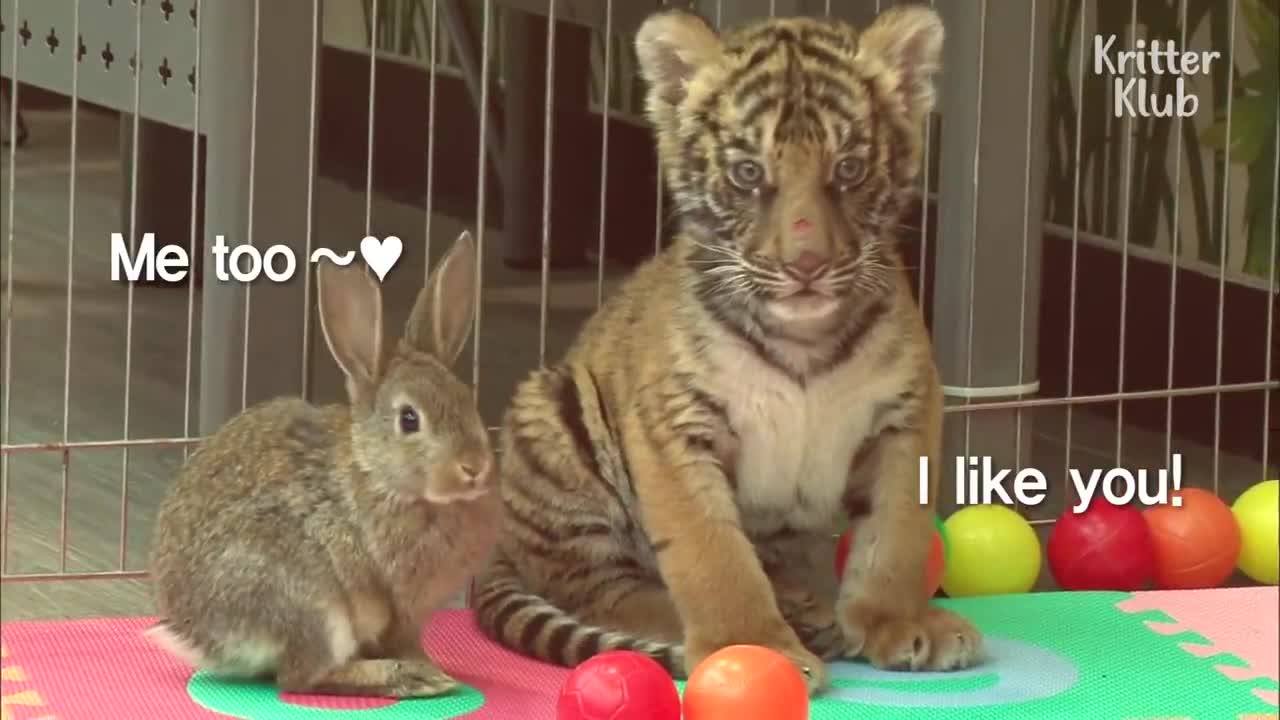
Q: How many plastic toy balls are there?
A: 8